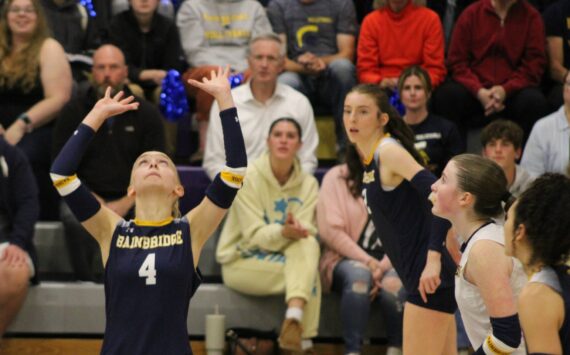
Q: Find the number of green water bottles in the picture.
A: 1